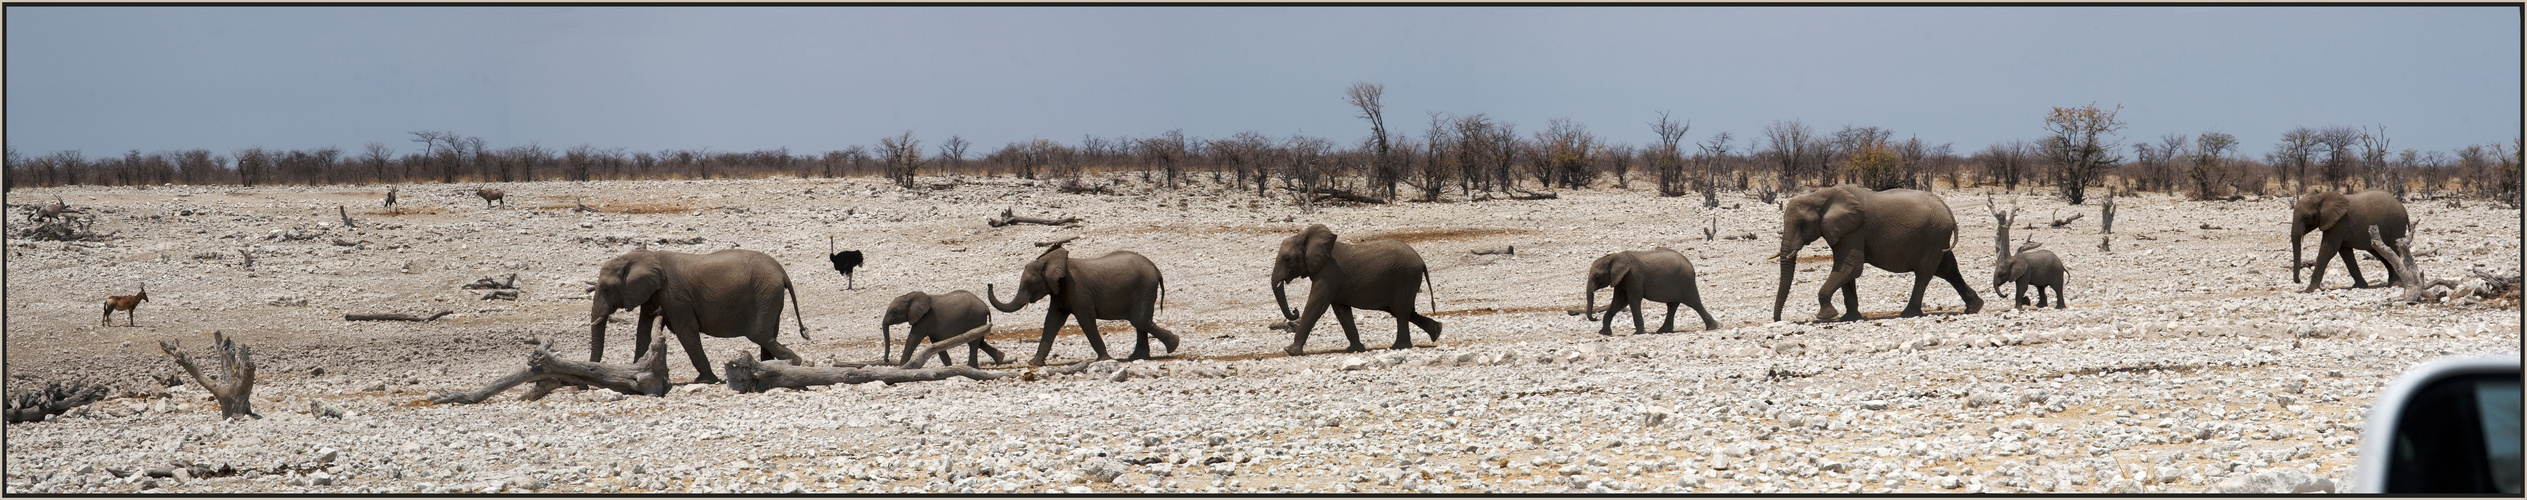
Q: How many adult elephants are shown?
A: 5